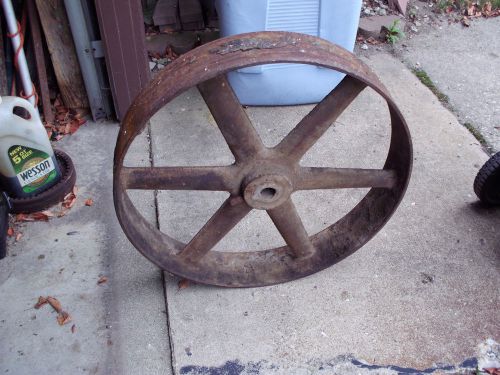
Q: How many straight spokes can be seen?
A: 6